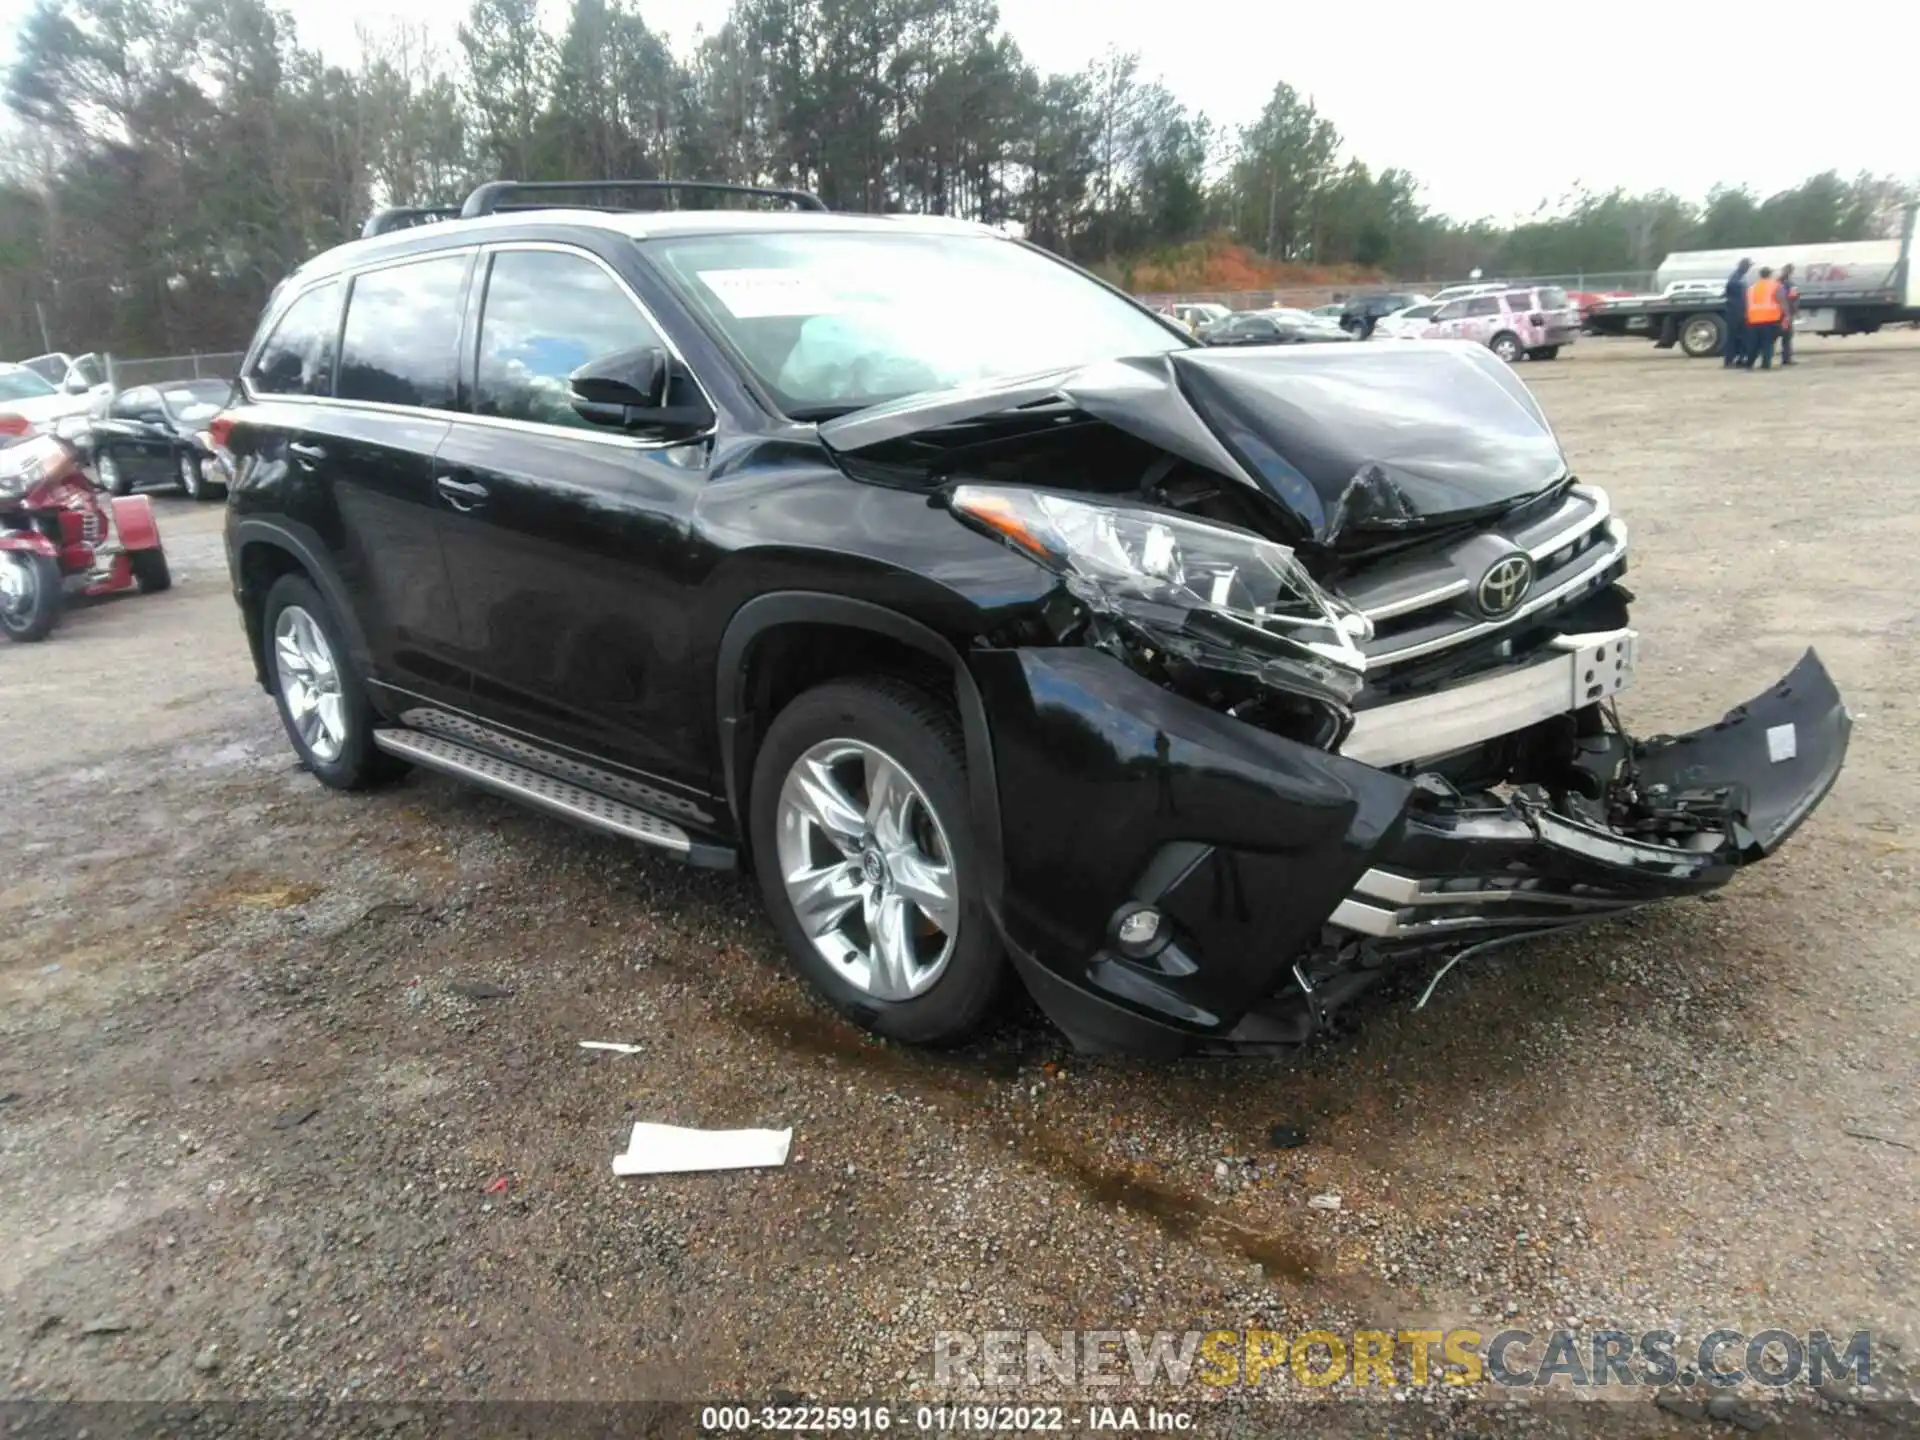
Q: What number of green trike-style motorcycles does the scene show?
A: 0